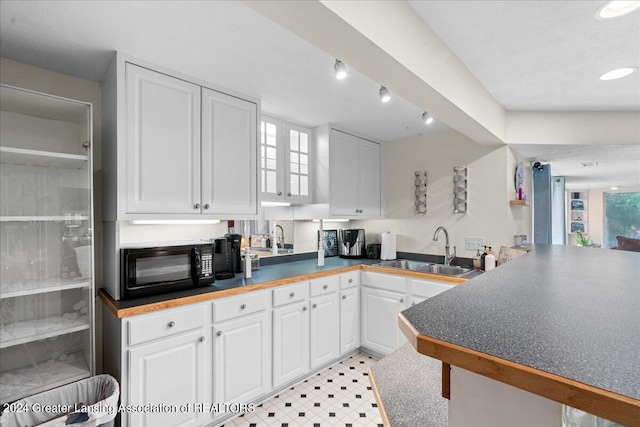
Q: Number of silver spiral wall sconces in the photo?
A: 2